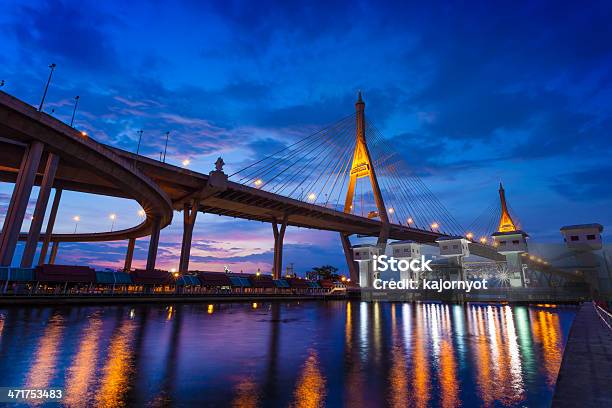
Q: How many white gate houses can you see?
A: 5